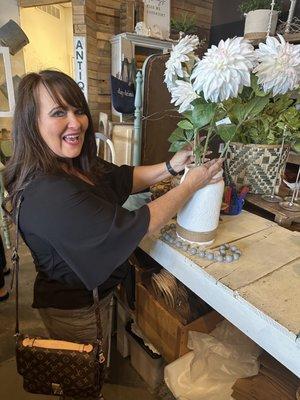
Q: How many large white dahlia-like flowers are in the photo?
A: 4